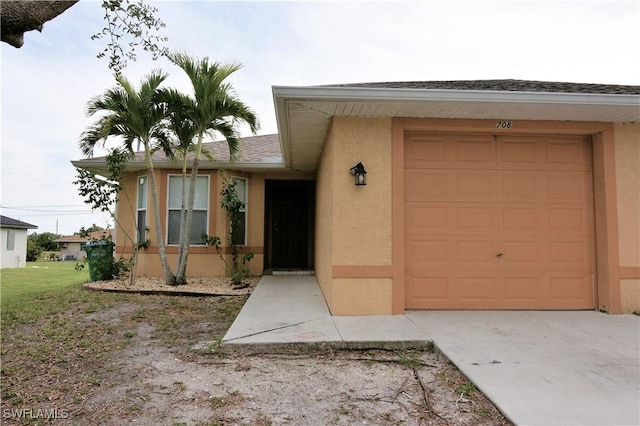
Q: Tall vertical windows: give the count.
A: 3